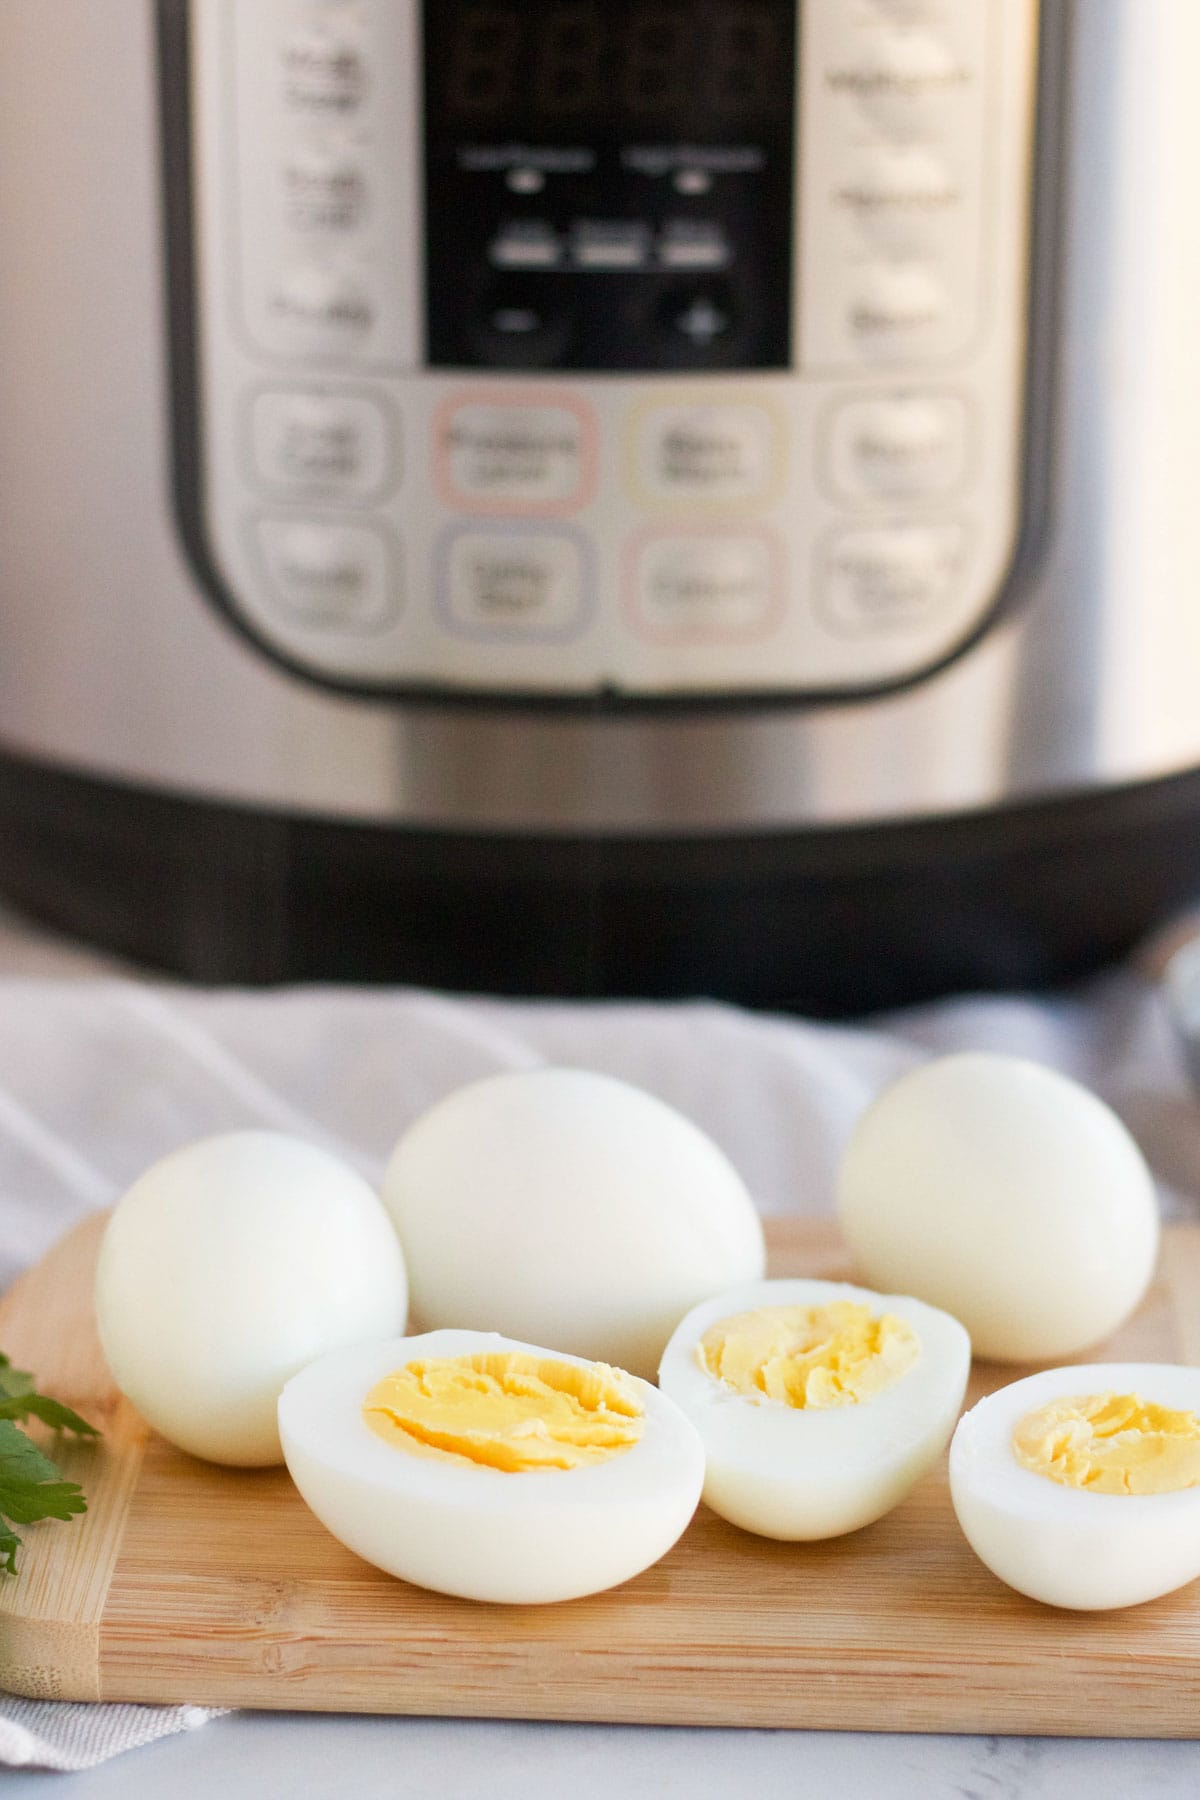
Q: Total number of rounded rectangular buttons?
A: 8